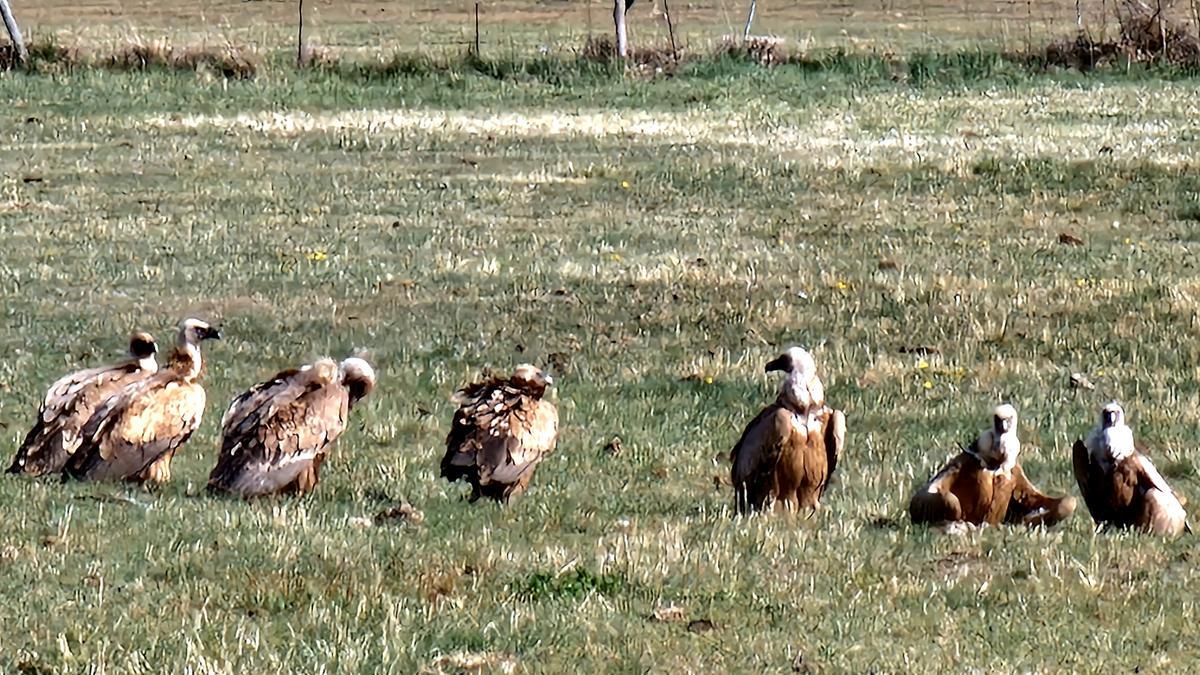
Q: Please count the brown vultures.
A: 7